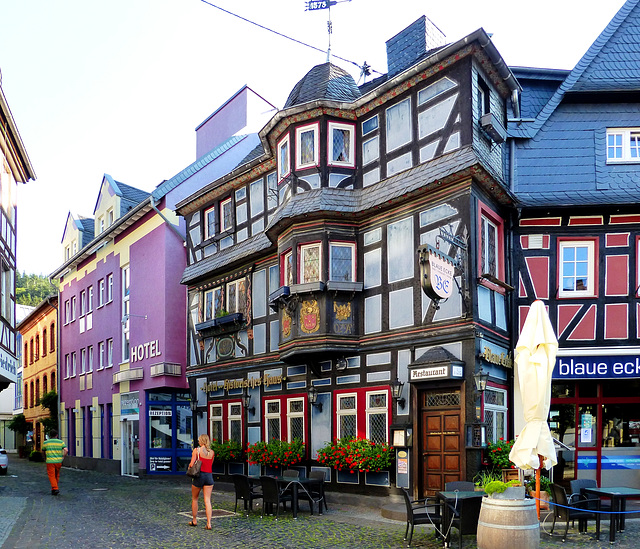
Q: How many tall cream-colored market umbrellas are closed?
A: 1